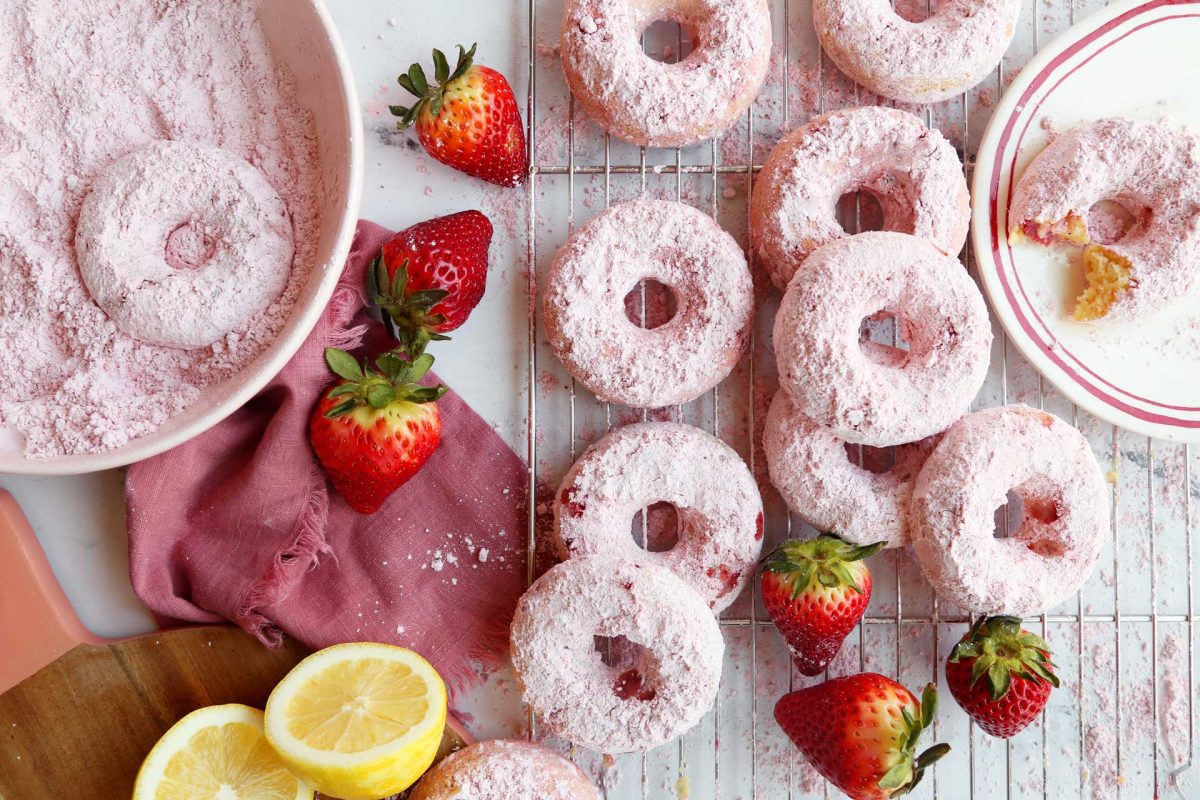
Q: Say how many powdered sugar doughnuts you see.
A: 12